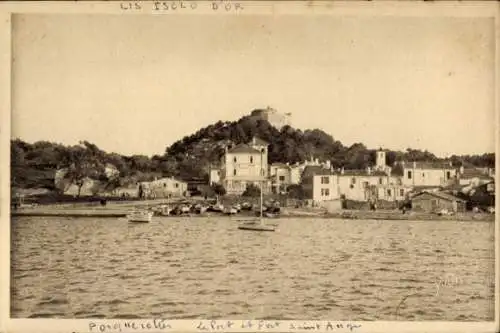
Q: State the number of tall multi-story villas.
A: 1